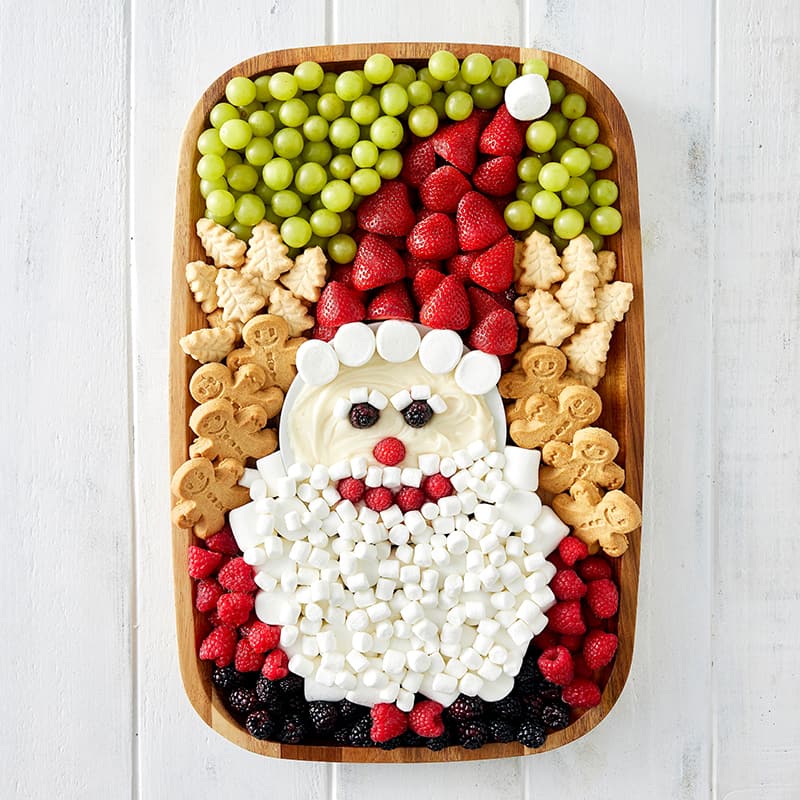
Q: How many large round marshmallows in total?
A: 6